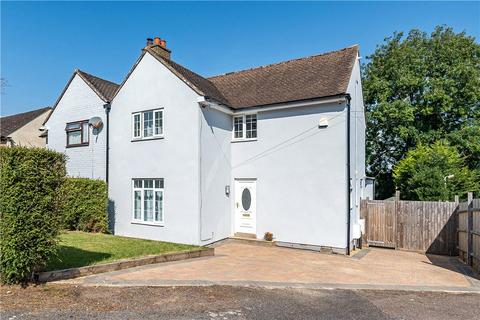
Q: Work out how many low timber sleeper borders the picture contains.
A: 1